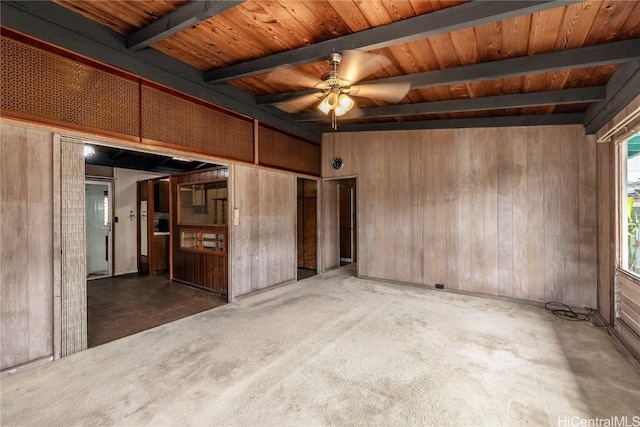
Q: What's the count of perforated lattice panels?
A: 3